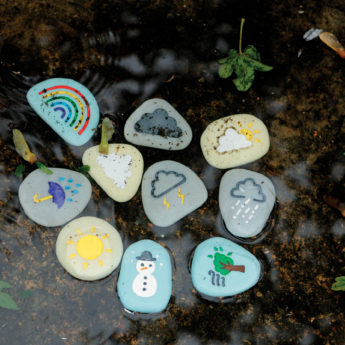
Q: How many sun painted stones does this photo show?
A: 2